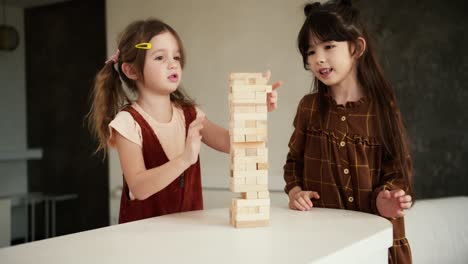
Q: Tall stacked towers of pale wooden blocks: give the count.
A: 1